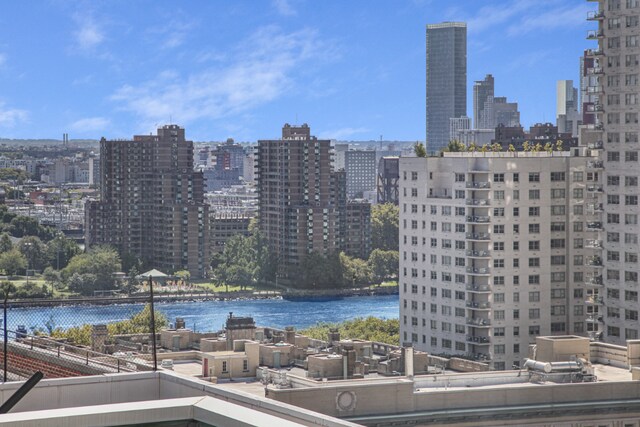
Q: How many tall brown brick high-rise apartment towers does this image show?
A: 2